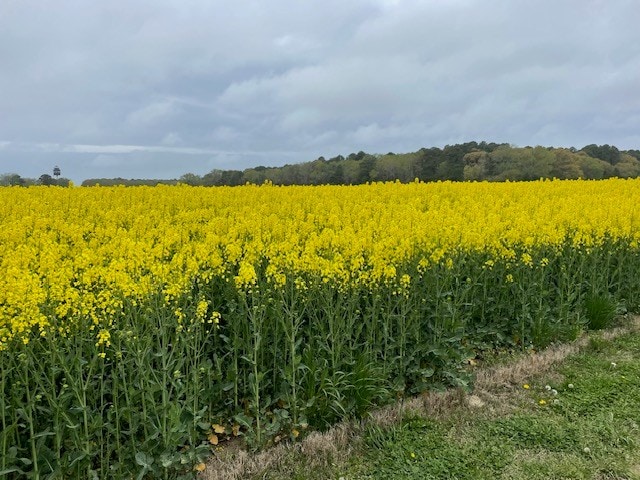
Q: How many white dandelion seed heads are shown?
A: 6